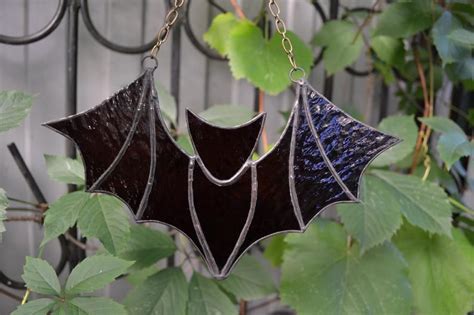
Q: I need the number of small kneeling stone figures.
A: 0